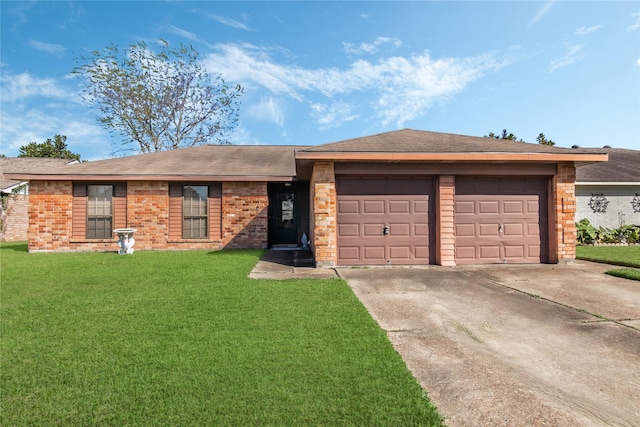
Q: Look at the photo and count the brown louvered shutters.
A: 4